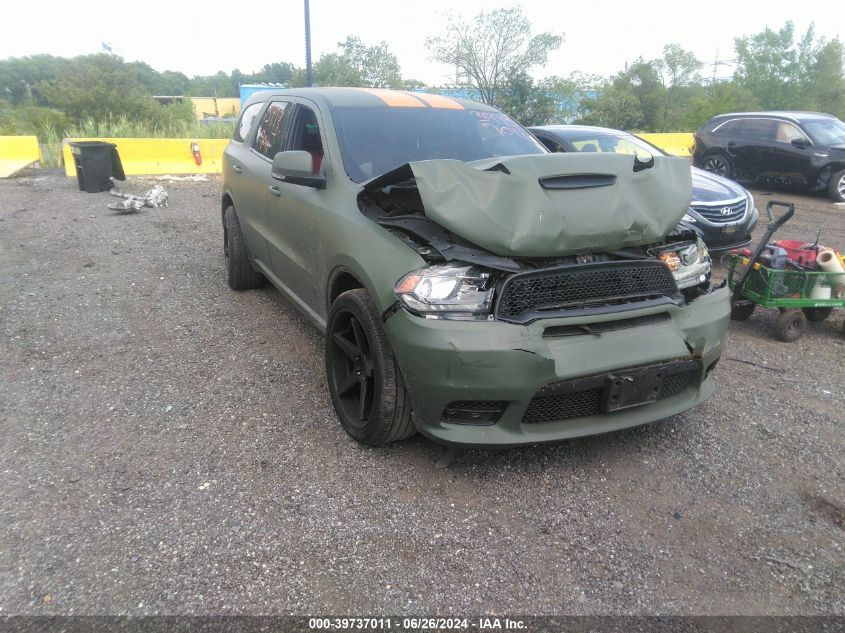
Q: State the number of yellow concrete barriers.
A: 3